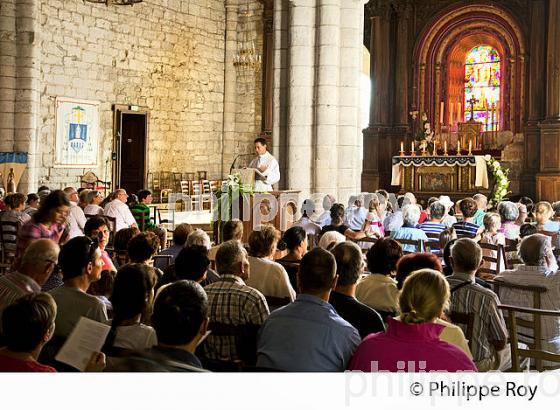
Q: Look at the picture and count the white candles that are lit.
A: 7